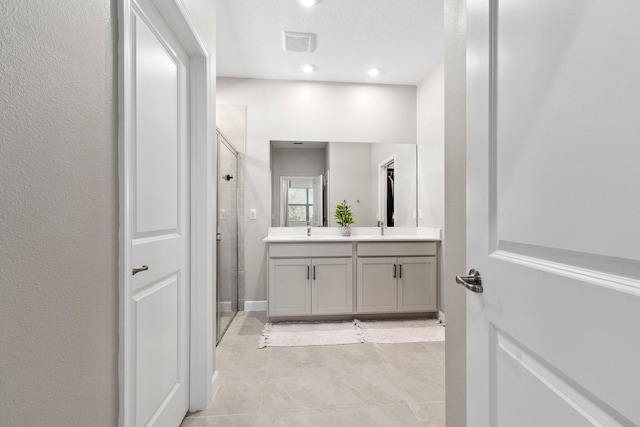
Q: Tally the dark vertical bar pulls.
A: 4